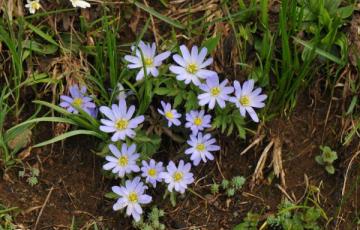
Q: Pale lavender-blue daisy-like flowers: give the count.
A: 13